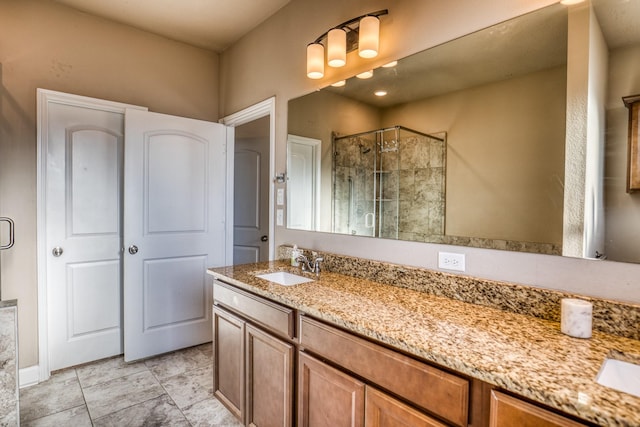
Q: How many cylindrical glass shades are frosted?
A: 3